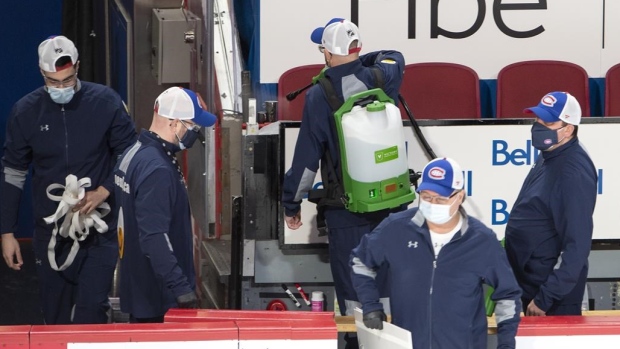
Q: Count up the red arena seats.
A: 4